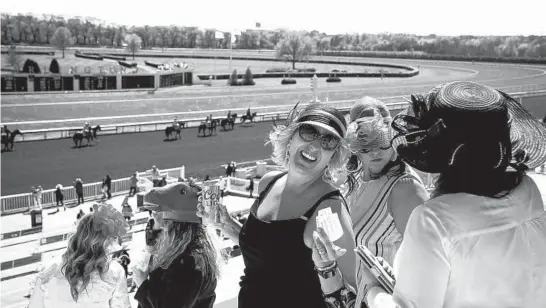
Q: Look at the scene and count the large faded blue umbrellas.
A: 0